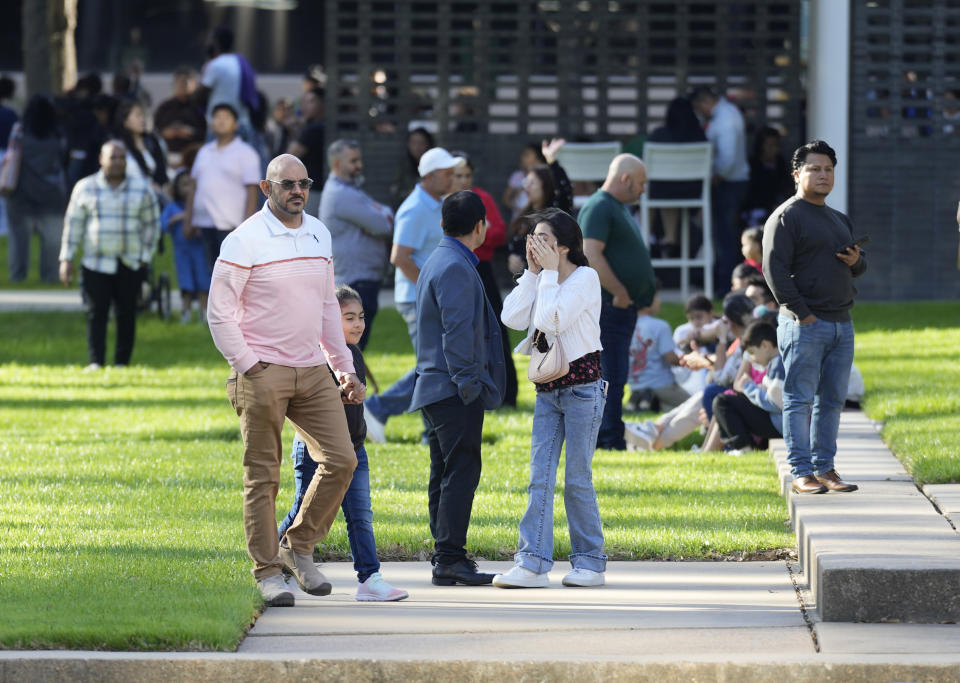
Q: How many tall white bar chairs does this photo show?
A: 2